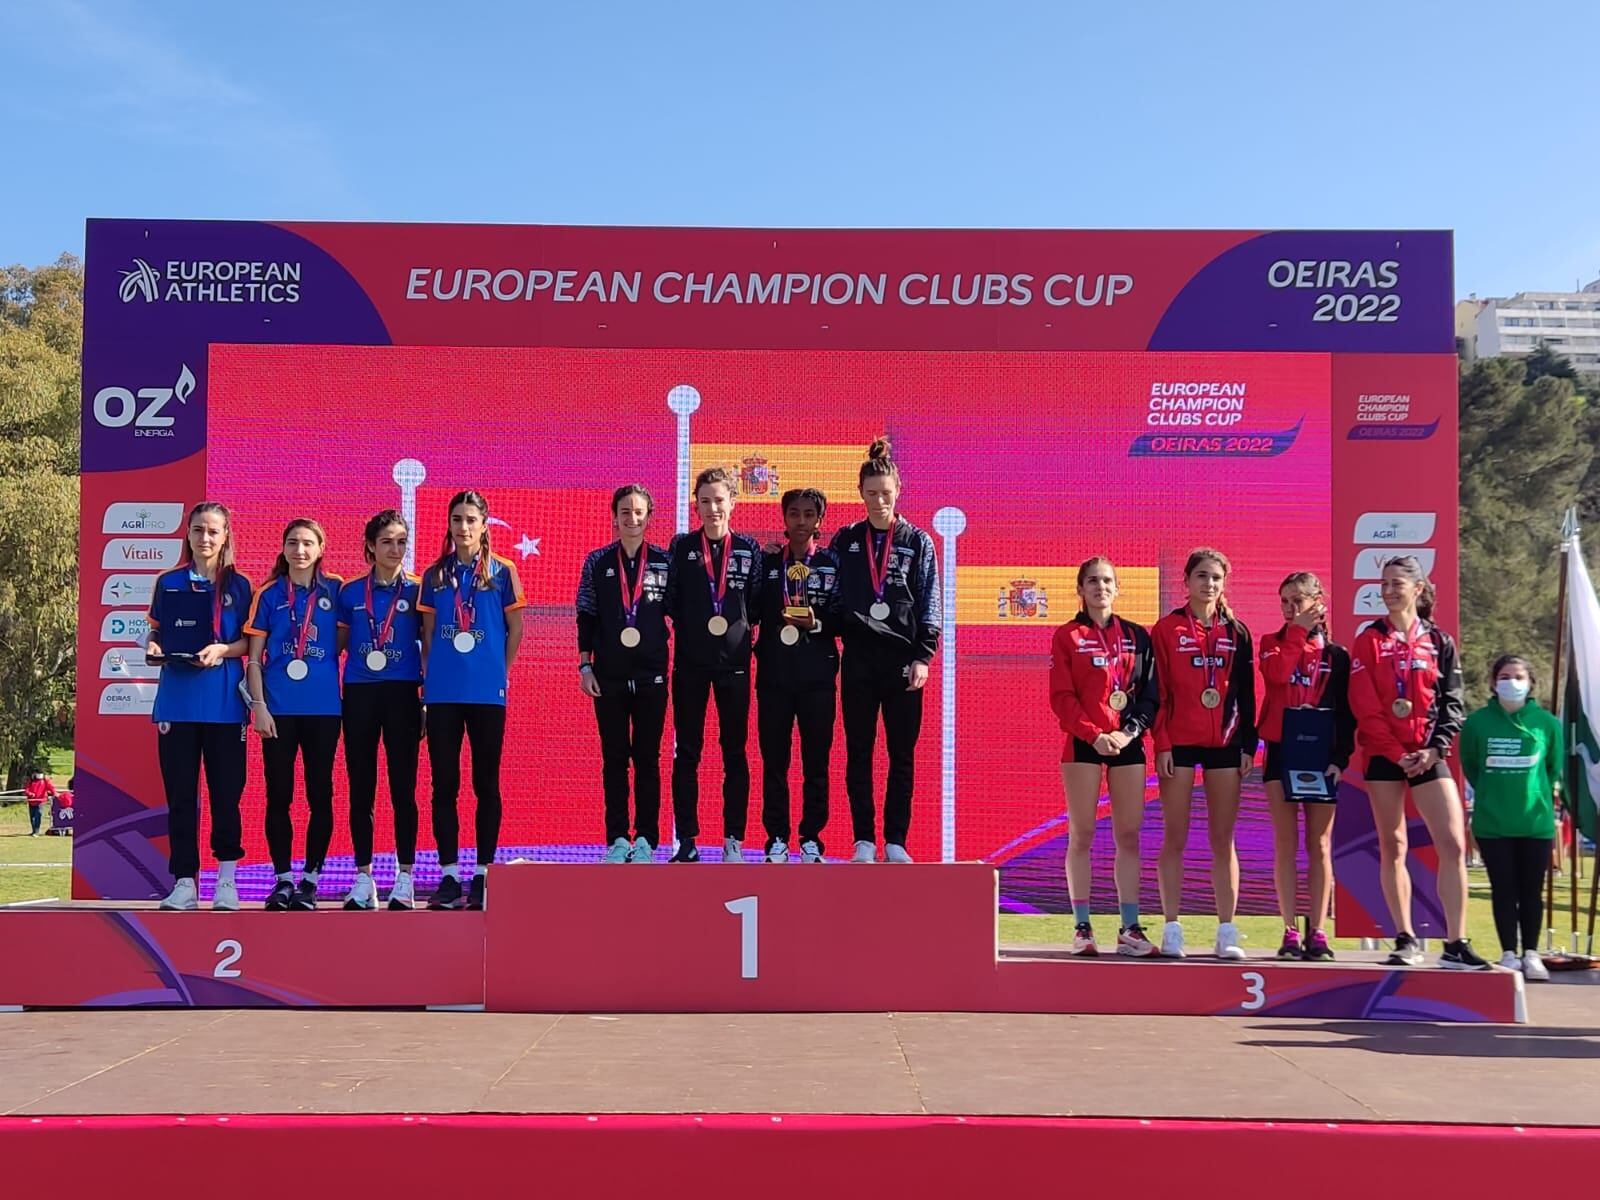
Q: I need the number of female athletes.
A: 12